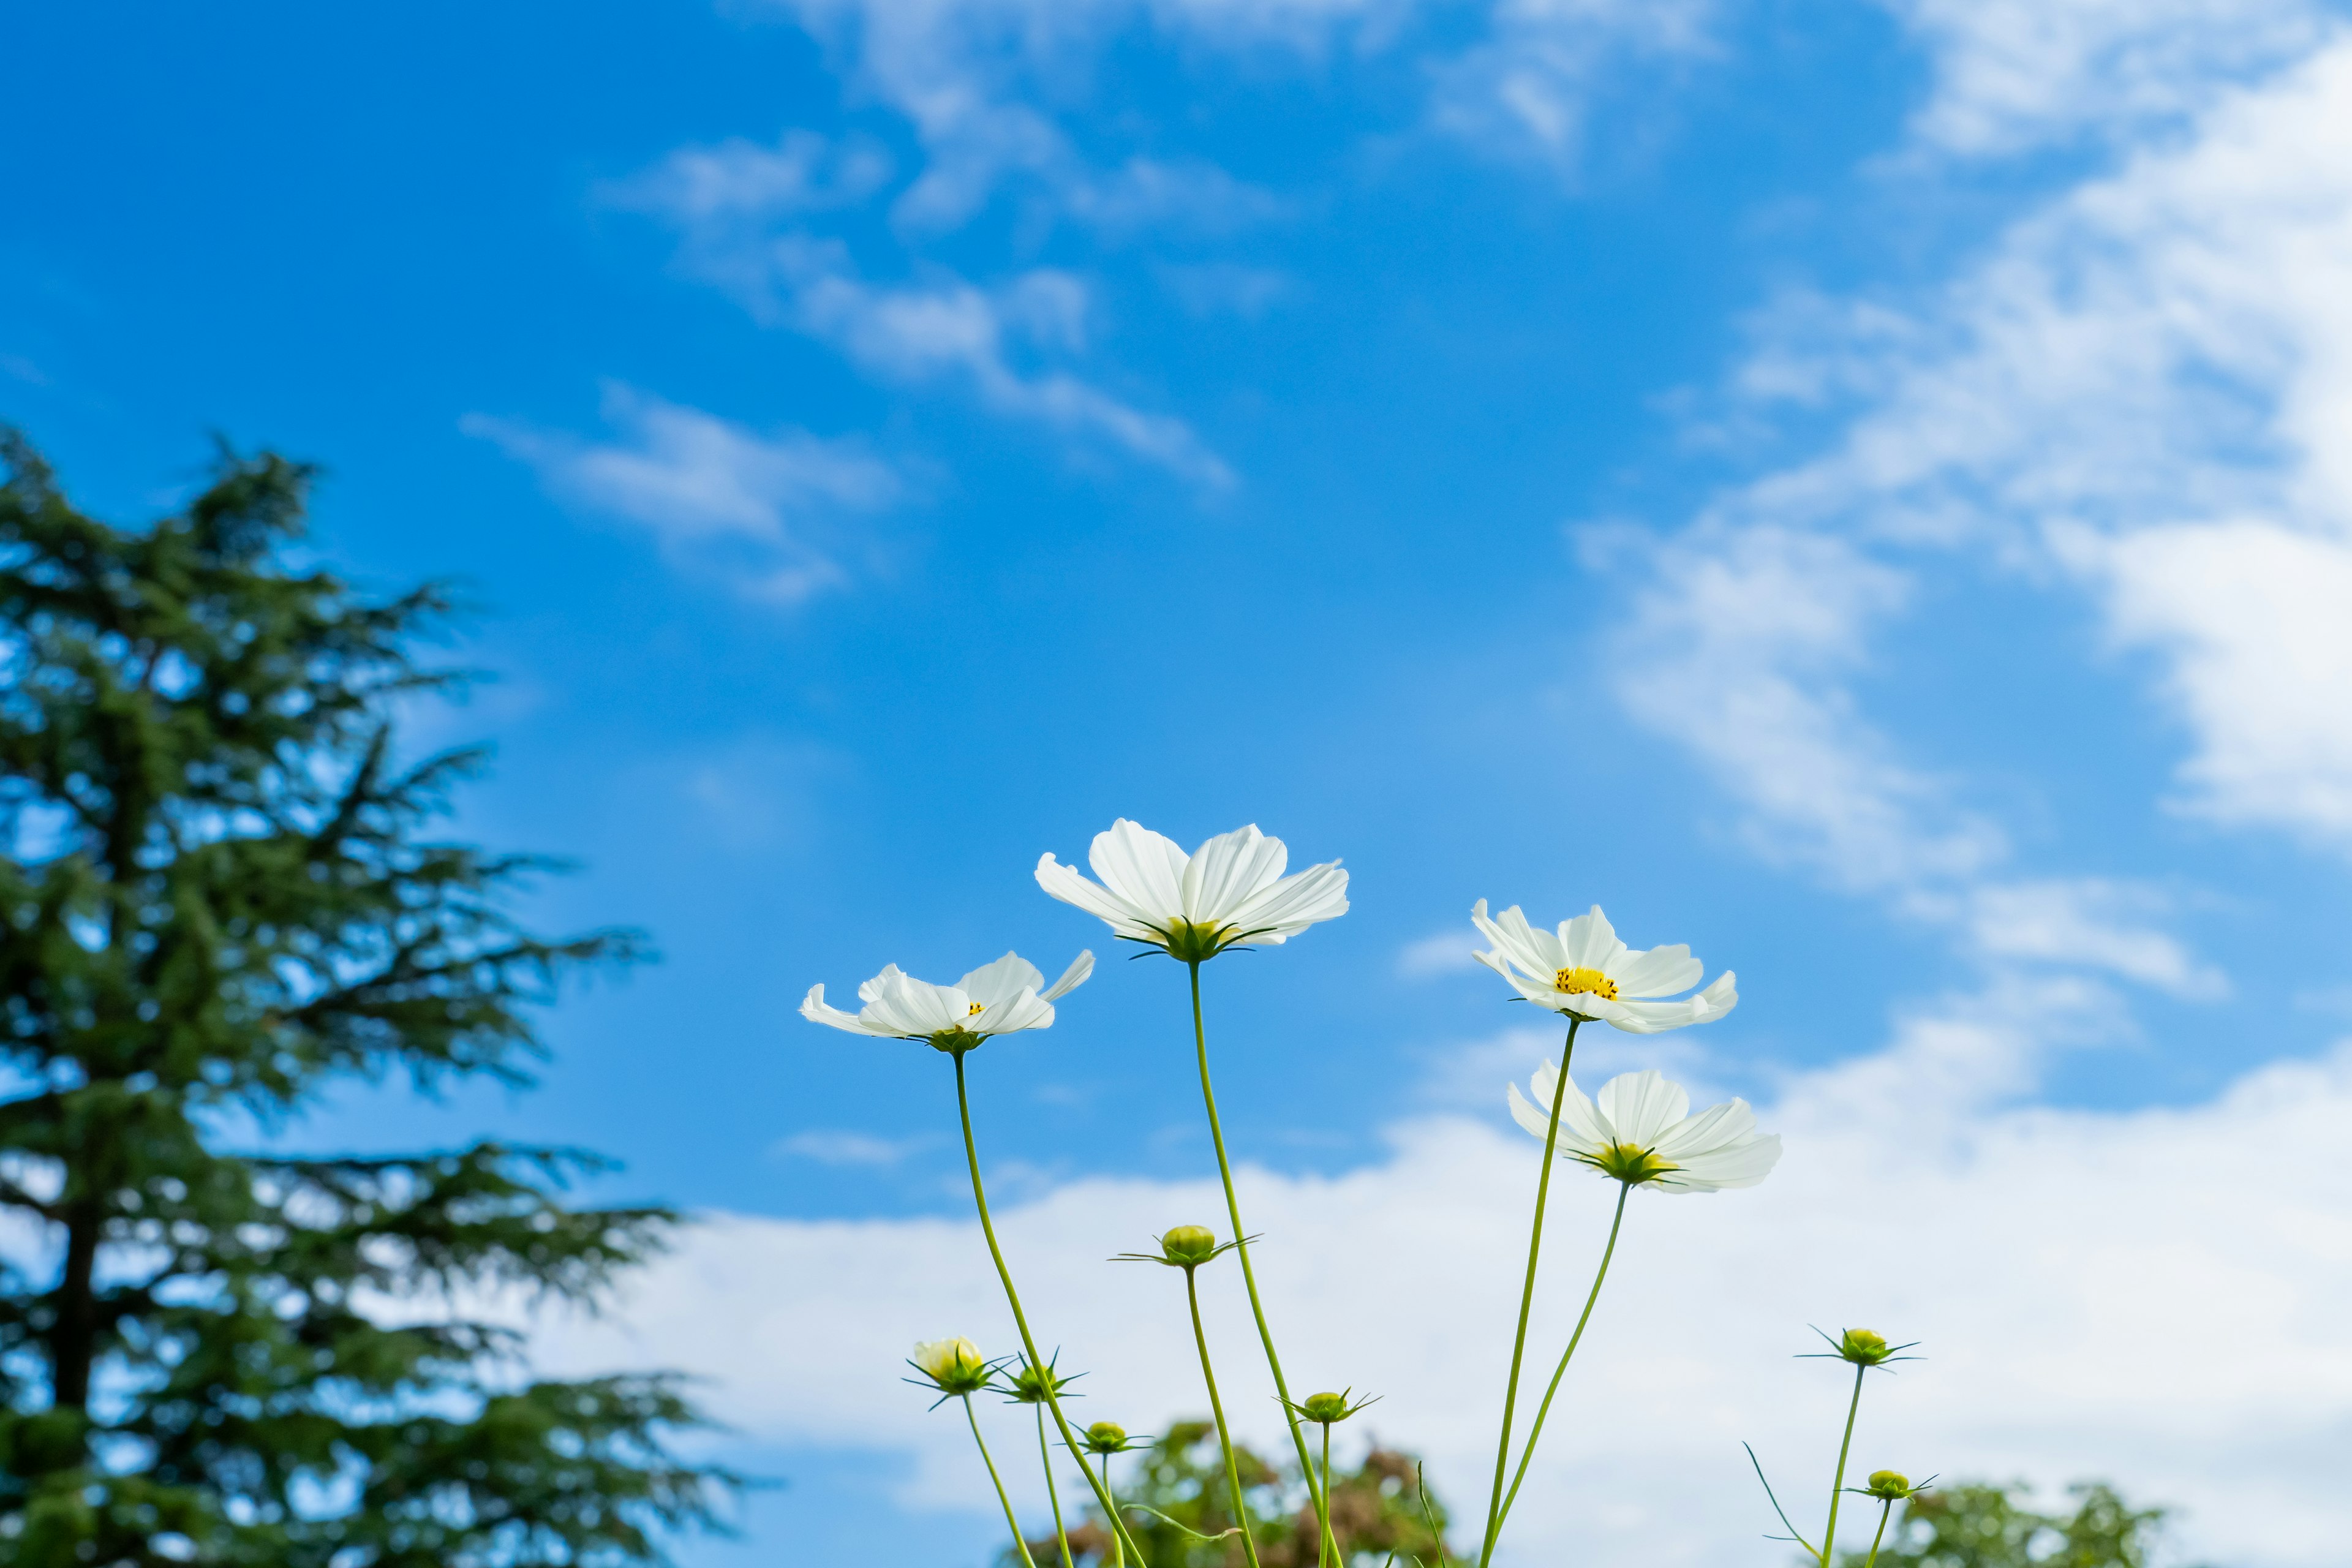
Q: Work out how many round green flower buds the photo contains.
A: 6